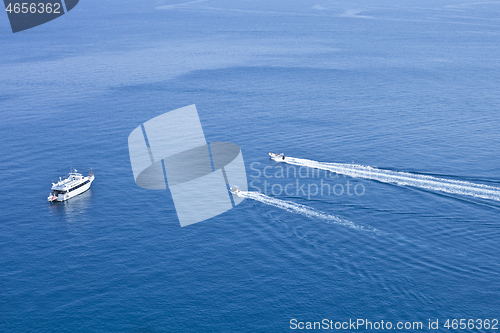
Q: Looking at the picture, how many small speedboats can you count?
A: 2